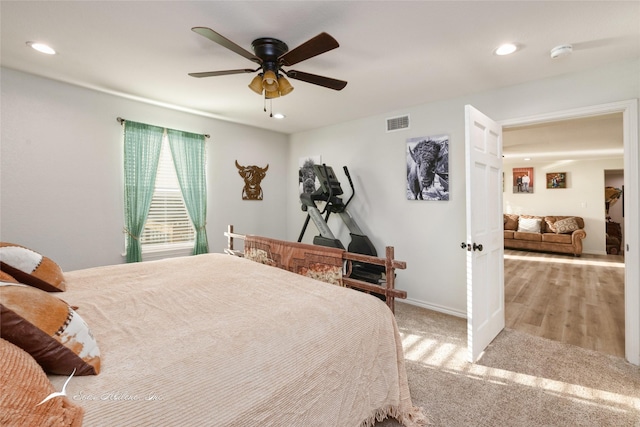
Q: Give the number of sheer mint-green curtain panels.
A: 2